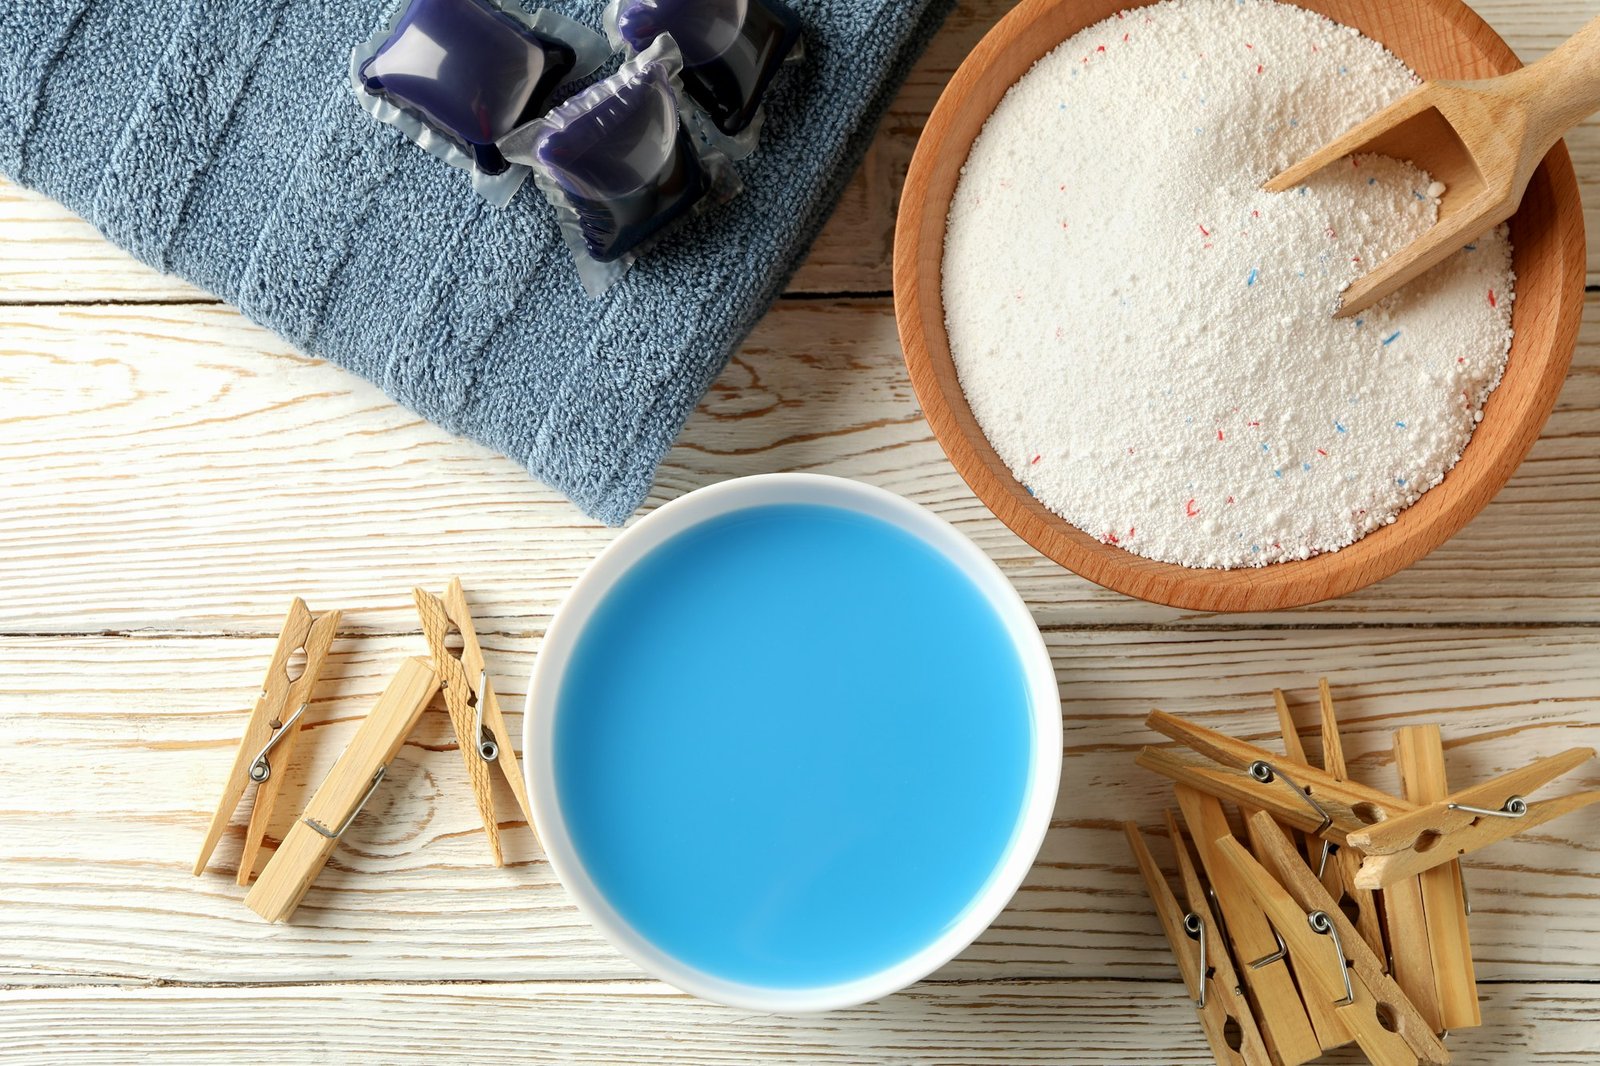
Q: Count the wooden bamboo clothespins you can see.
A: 12